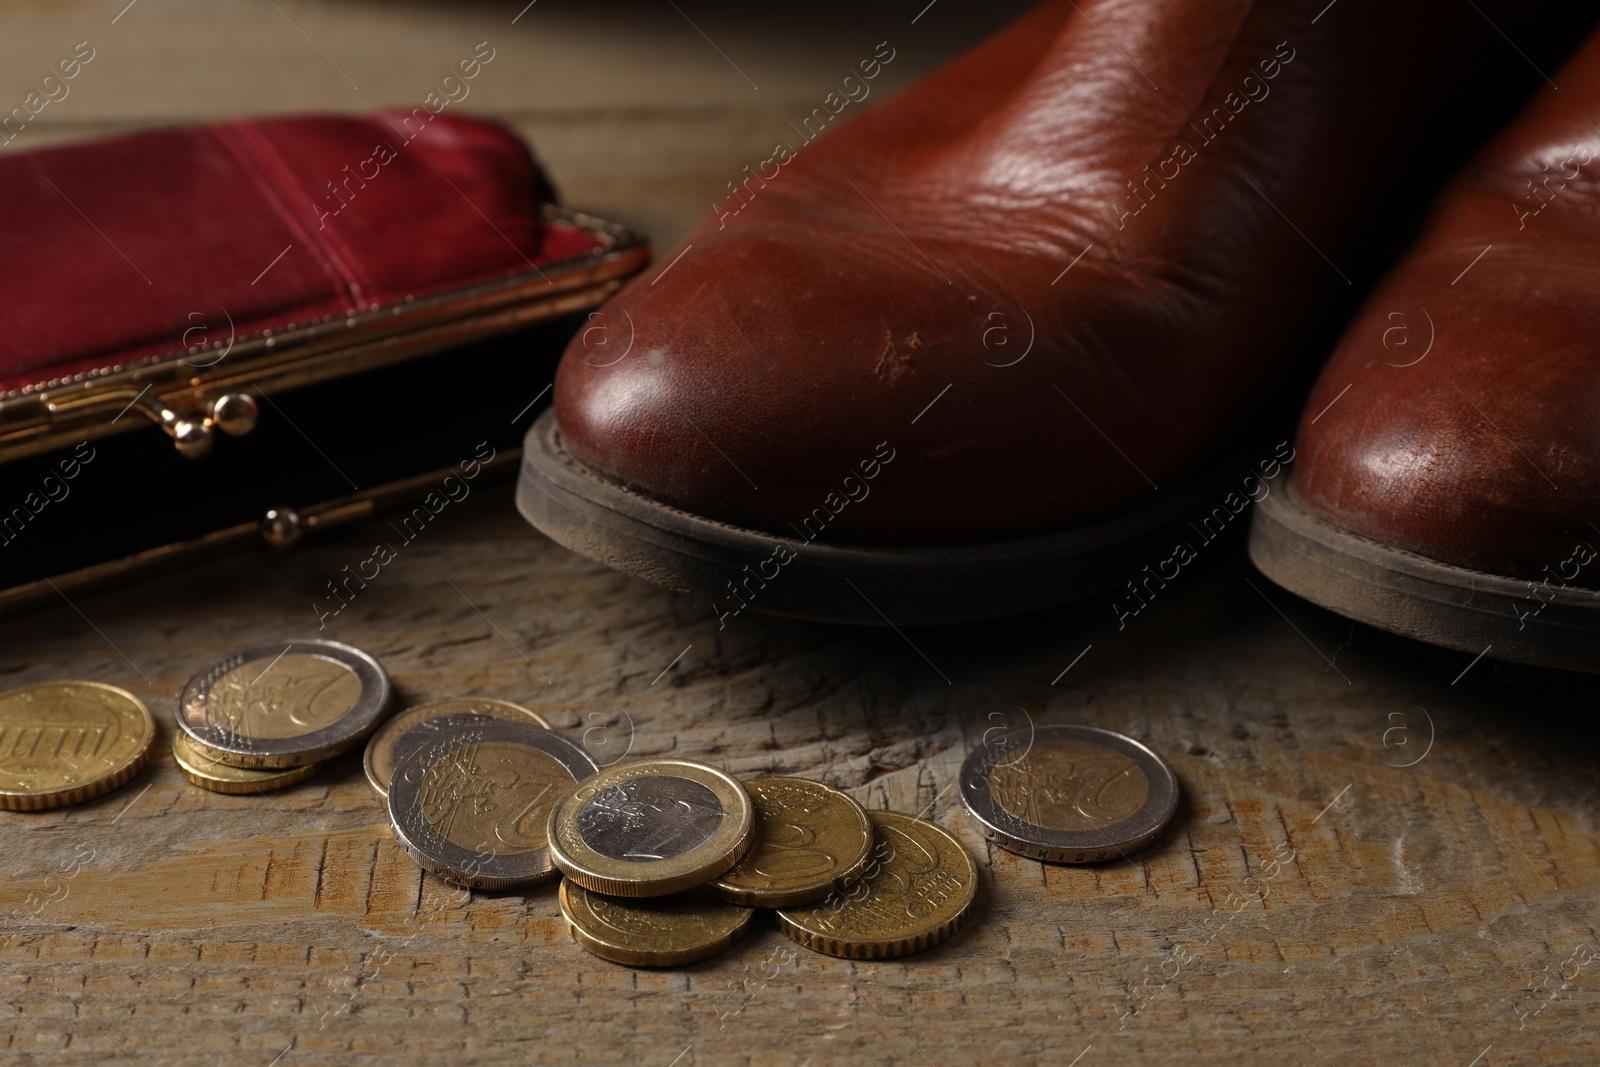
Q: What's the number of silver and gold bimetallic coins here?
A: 5